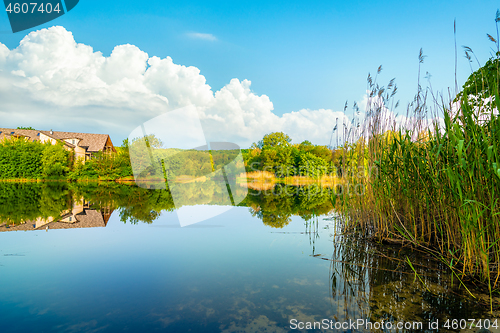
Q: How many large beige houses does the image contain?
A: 1